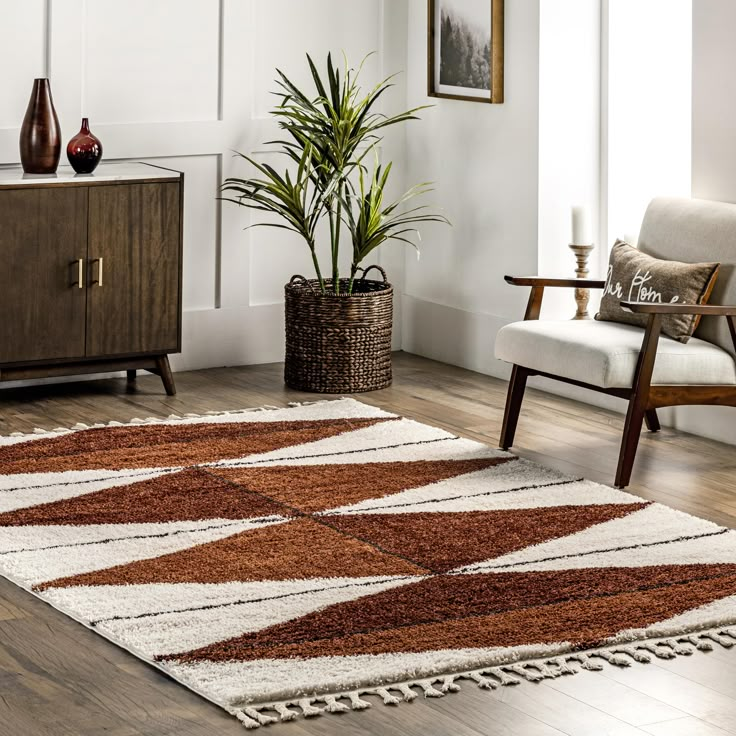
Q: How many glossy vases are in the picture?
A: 2